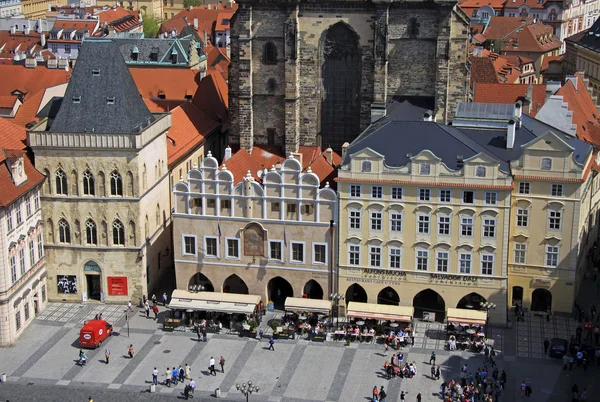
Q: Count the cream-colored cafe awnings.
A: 4